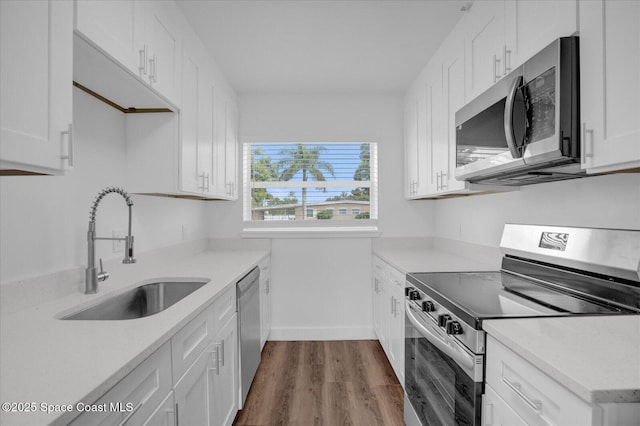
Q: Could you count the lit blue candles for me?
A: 0